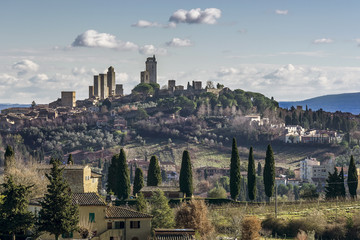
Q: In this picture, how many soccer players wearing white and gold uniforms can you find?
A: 0